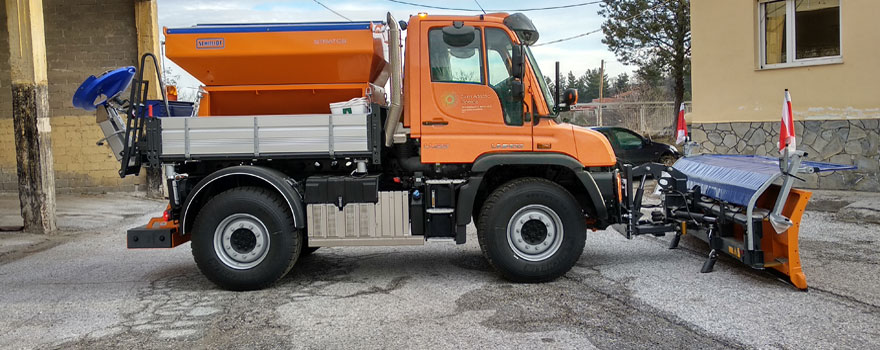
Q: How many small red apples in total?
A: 0